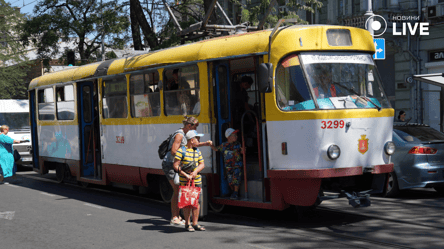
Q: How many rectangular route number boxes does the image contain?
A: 1